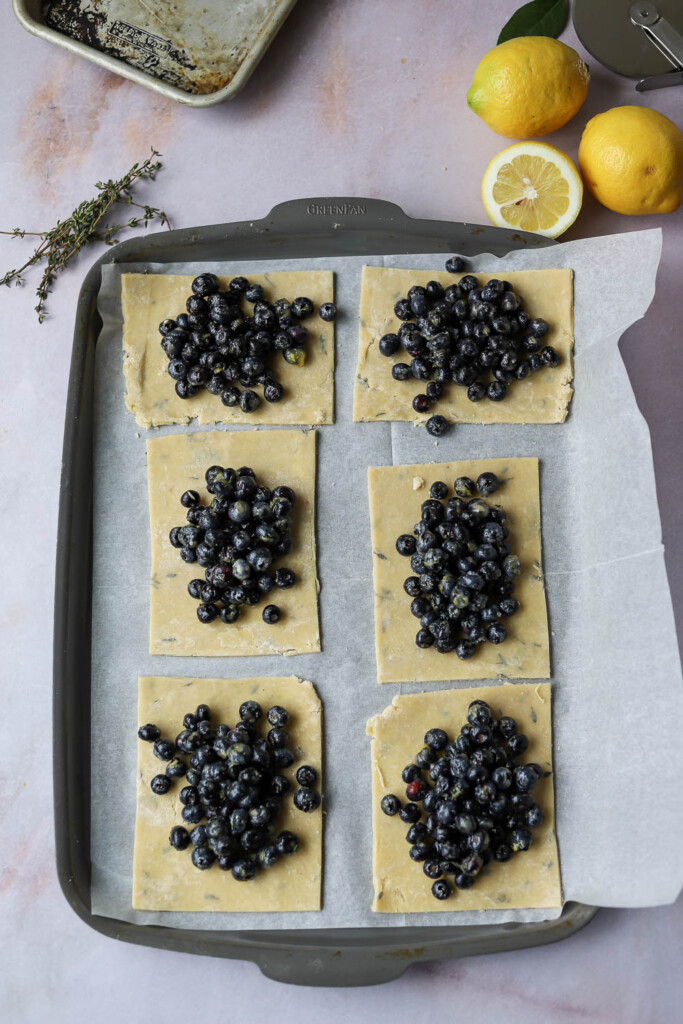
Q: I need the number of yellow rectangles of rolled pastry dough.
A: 6